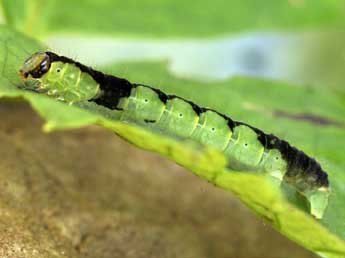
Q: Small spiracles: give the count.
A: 6